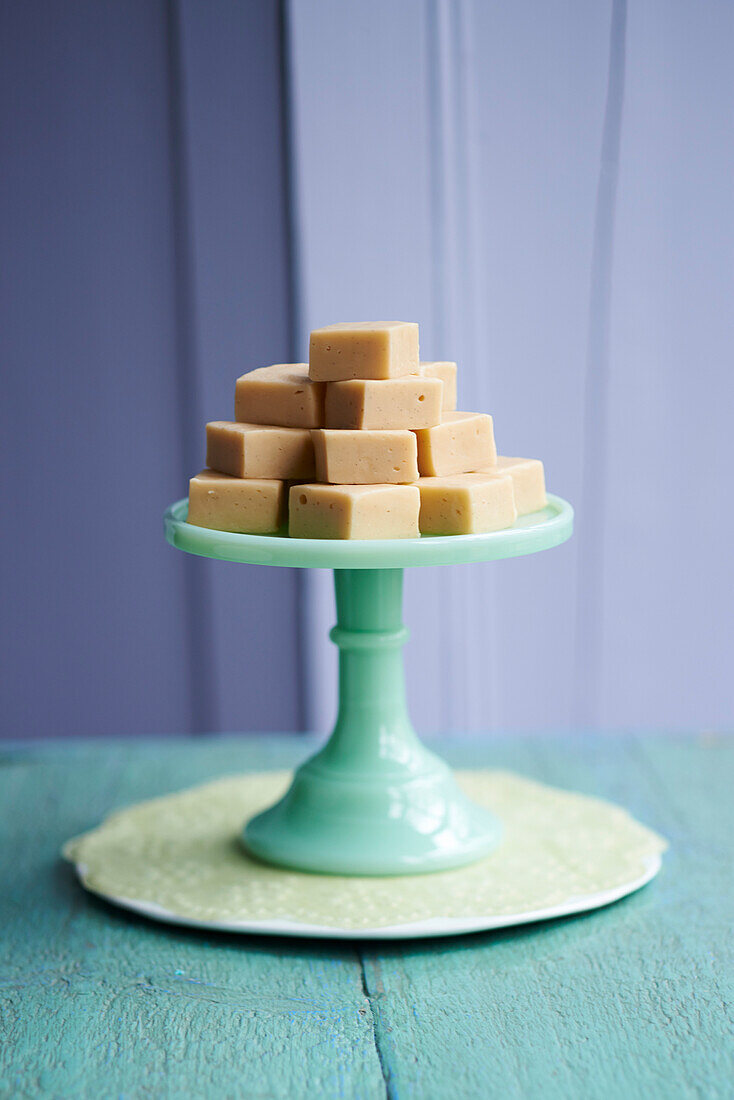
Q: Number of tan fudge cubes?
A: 11